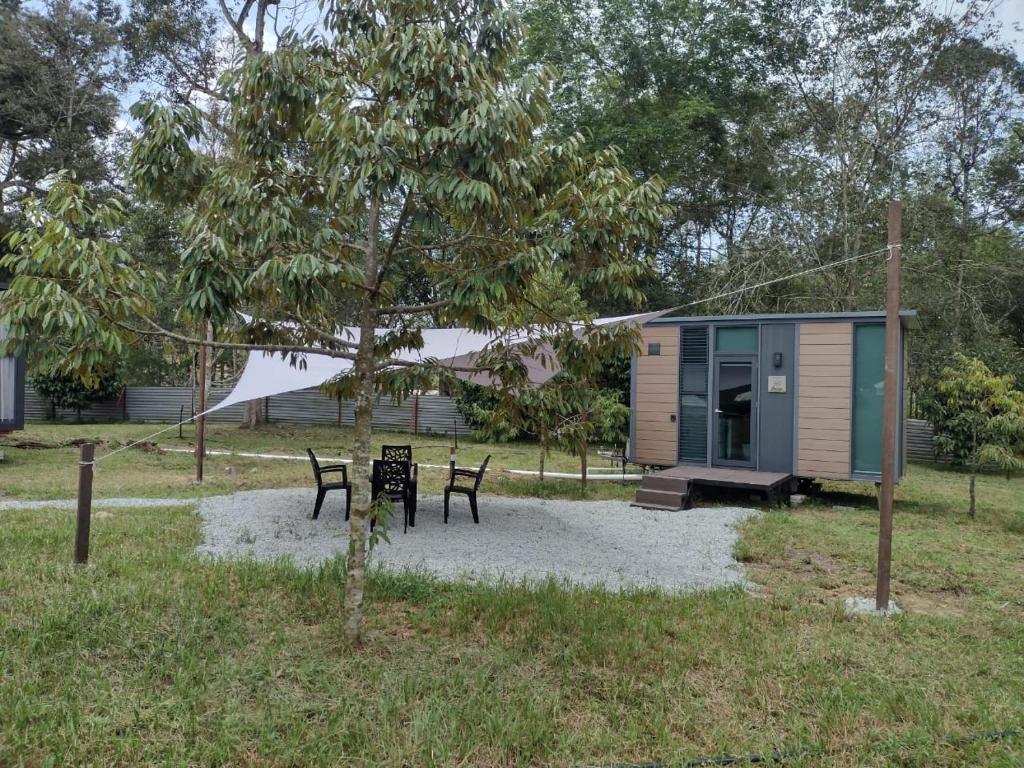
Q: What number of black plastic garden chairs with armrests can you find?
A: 4